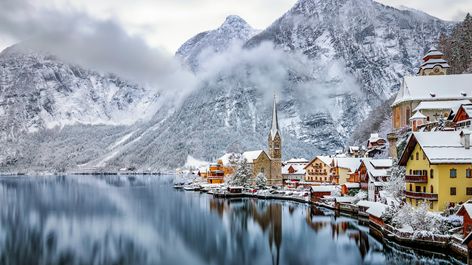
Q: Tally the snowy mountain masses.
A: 3